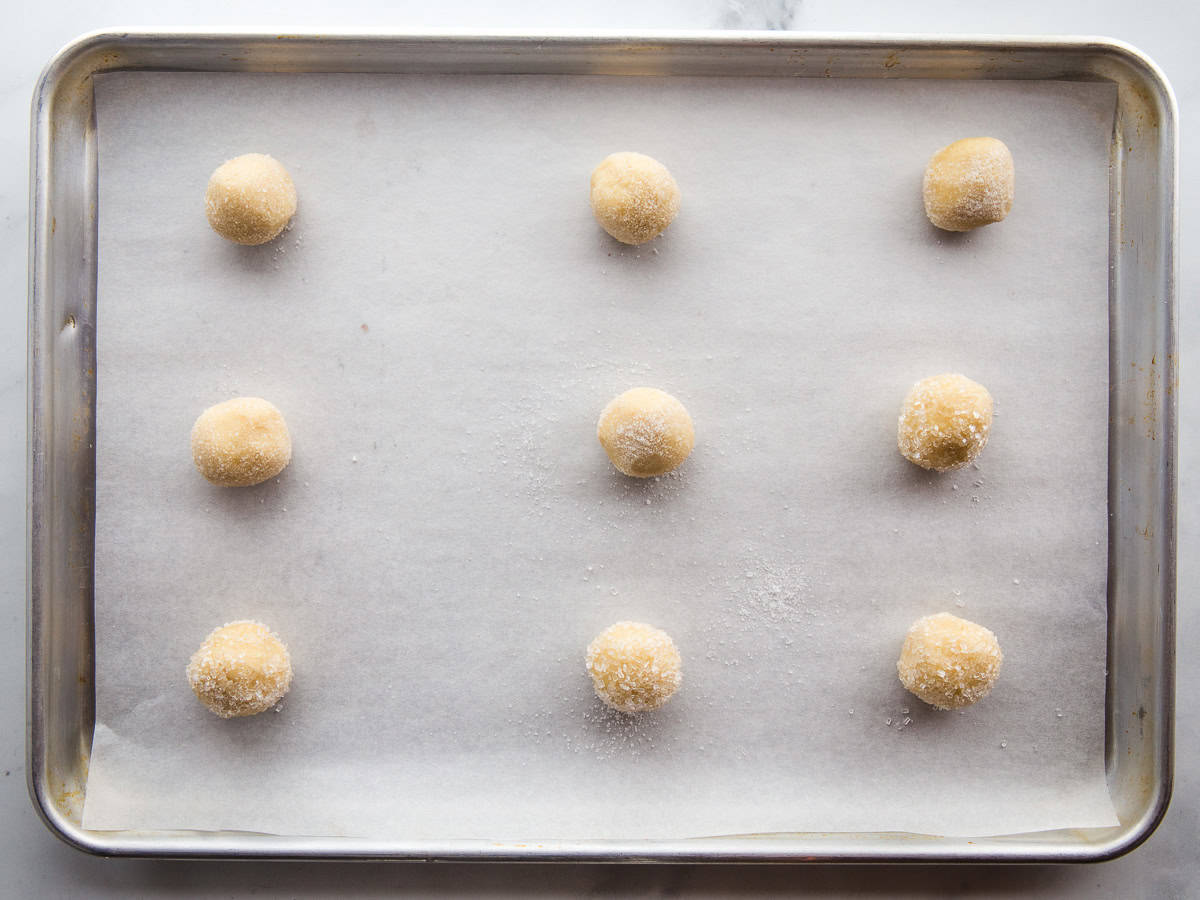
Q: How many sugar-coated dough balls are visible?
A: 9